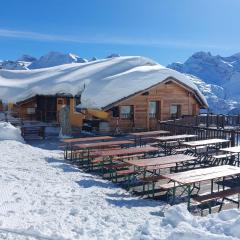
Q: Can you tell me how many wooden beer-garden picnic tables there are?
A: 9